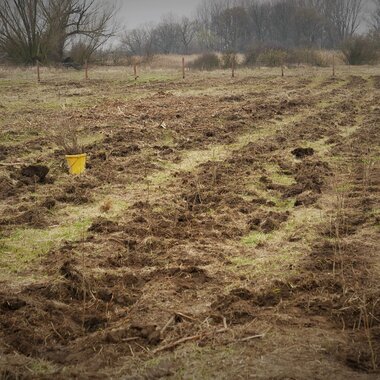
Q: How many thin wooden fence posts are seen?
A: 7